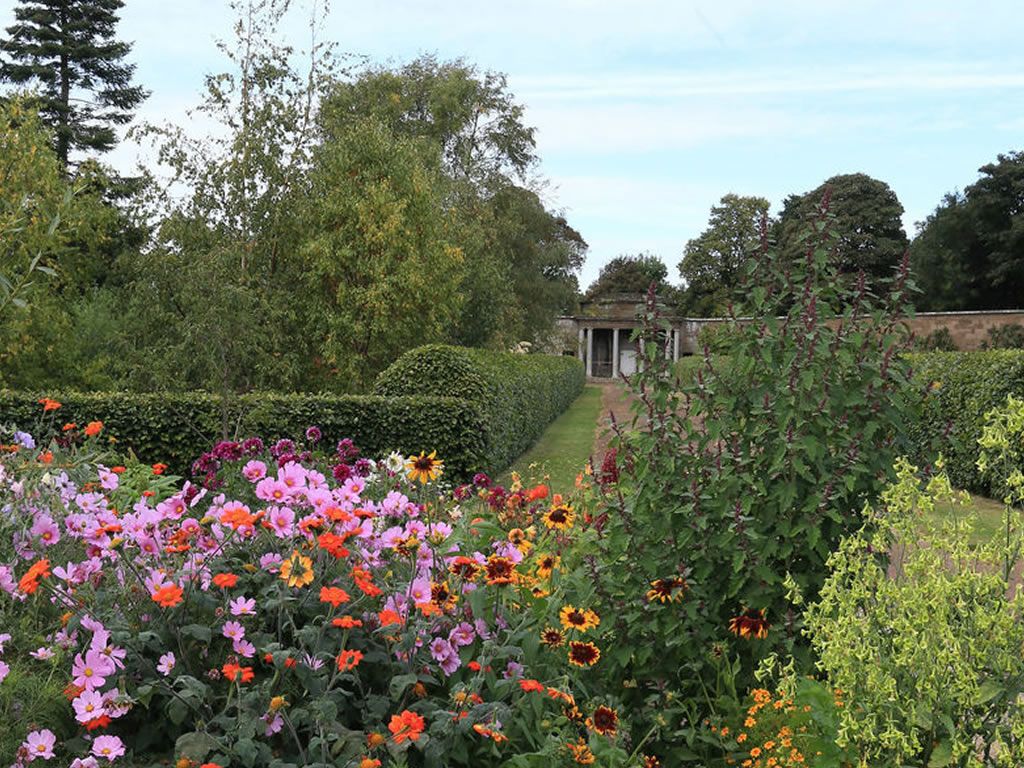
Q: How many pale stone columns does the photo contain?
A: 6